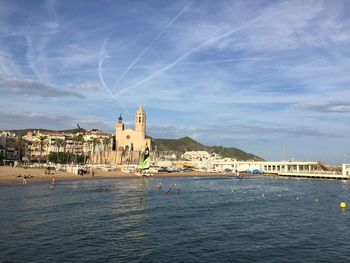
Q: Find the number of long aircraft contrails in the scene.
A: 3